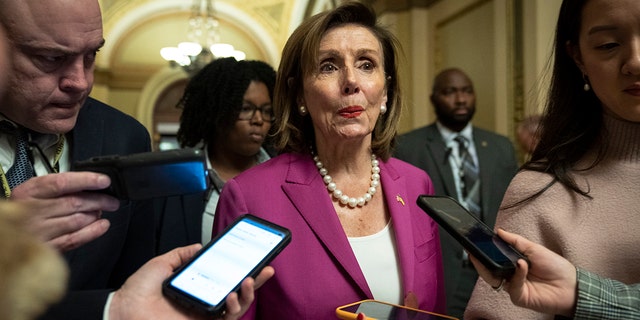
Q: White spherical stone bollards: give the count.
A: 0